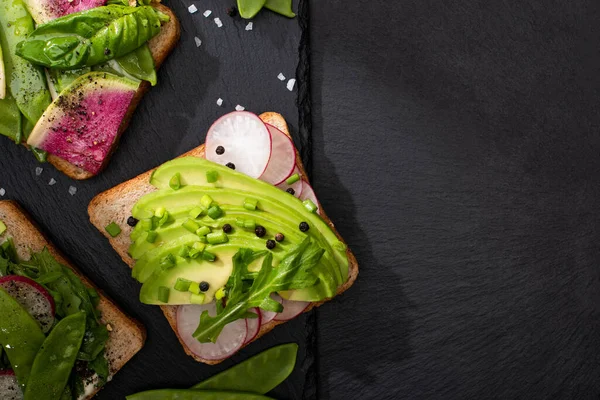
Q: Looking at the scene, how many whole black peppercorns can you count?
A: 11